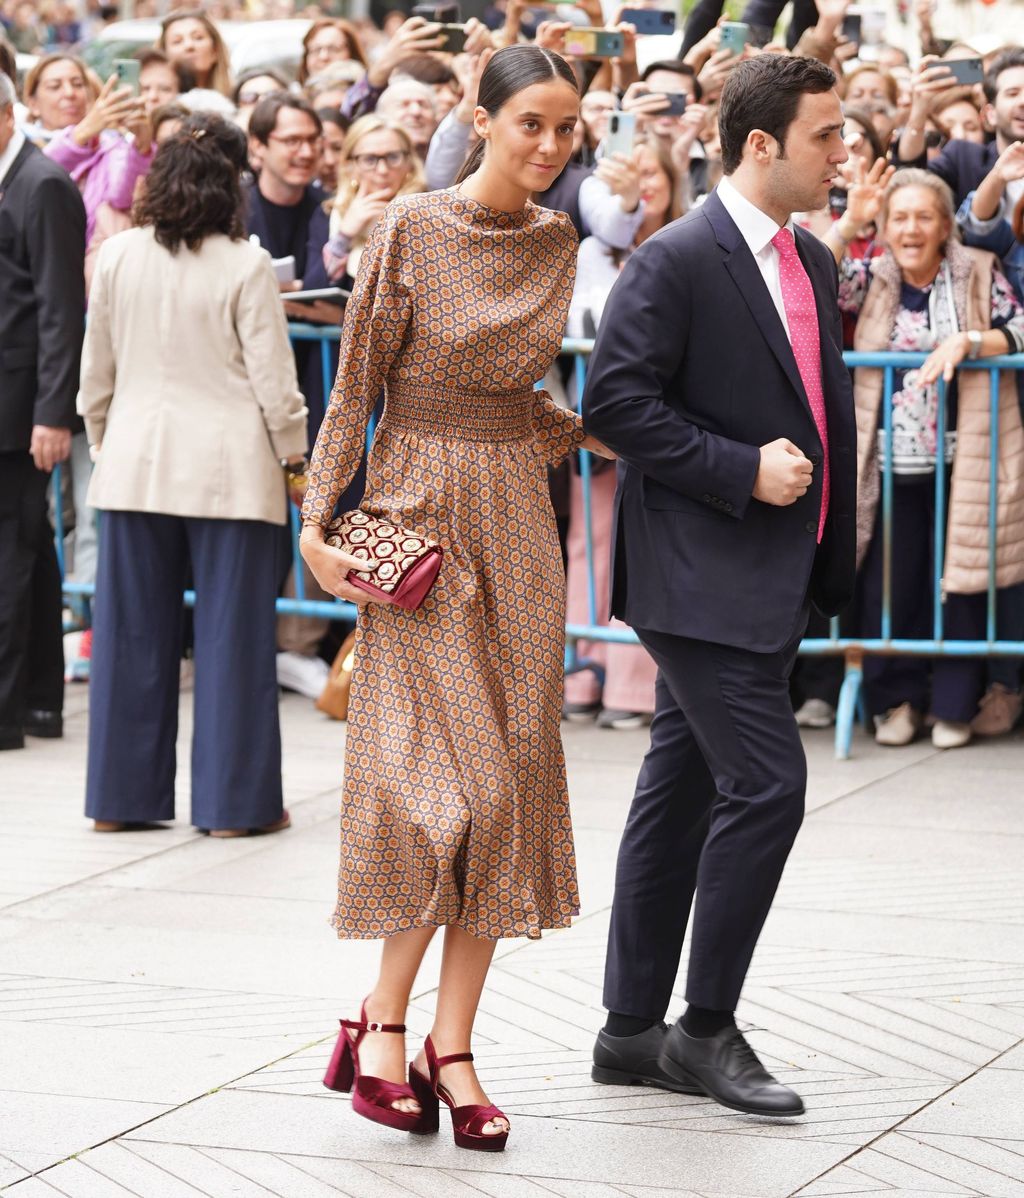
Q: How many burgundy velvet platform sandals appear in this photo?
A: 2